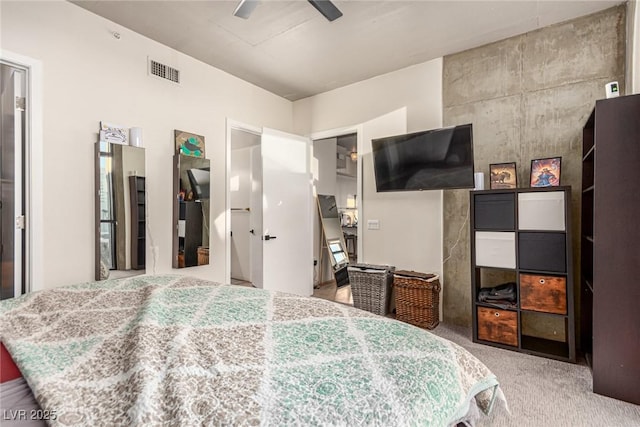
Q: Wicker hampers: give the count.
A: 2